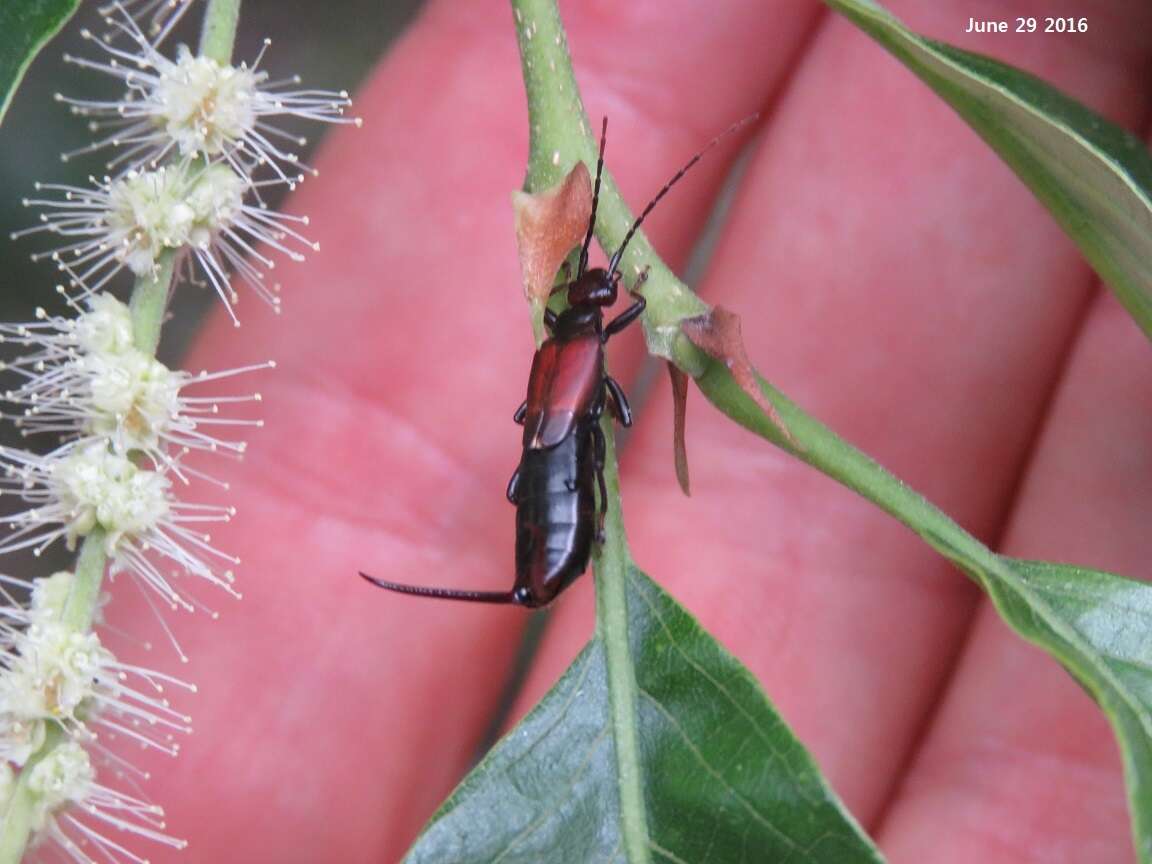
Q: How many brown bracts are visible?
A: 3